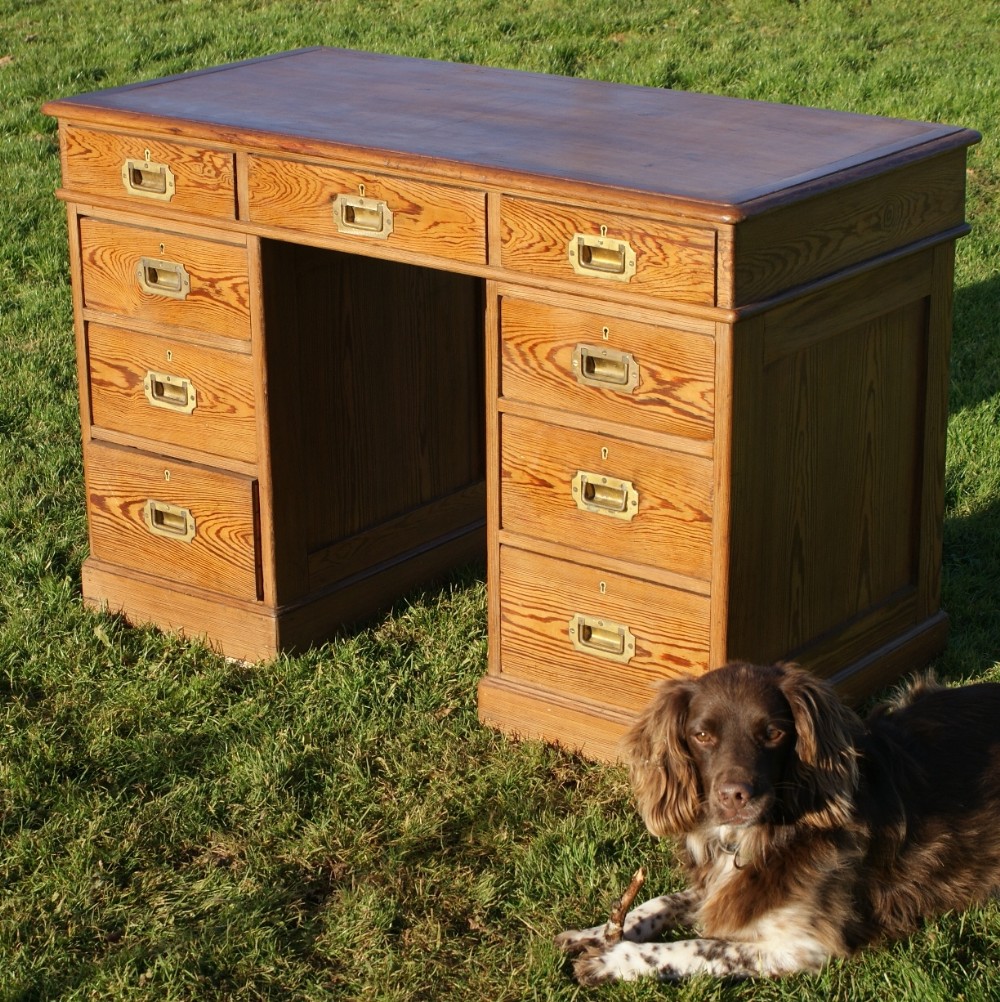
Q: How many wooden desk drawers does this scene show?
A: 9